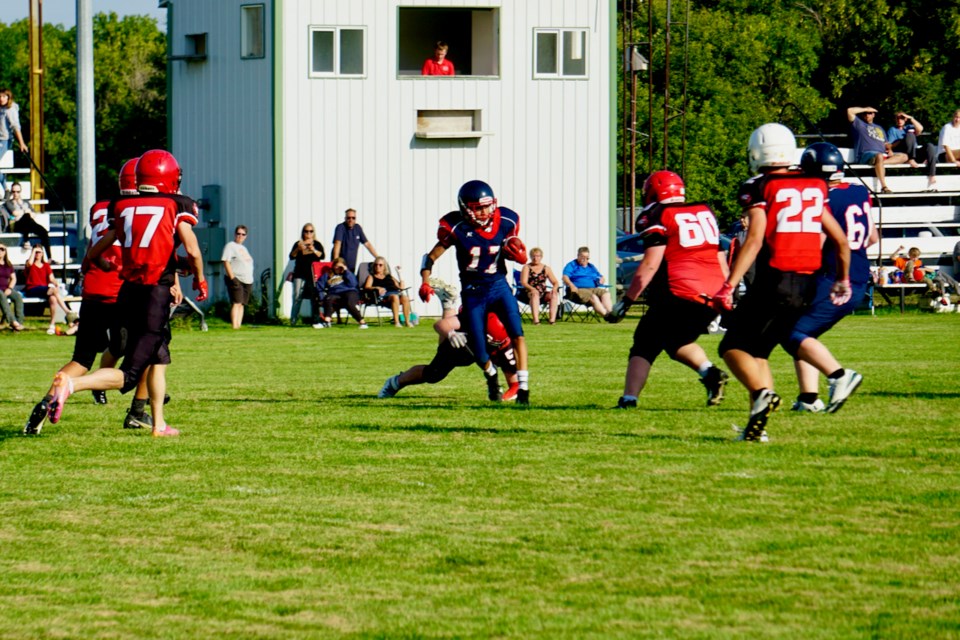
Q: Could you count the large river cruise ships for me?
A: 0